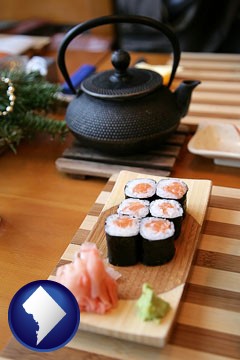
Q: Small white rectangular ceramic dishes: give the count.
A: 1